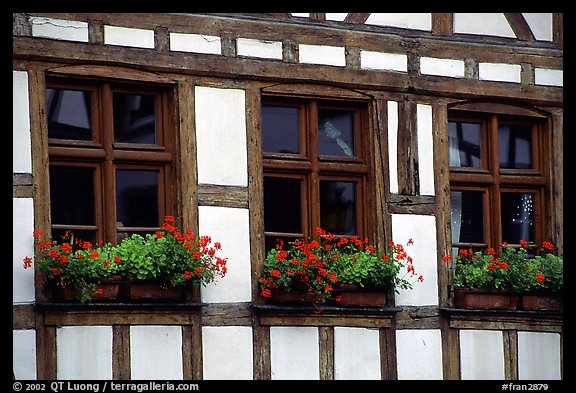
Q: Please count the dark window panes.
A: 12